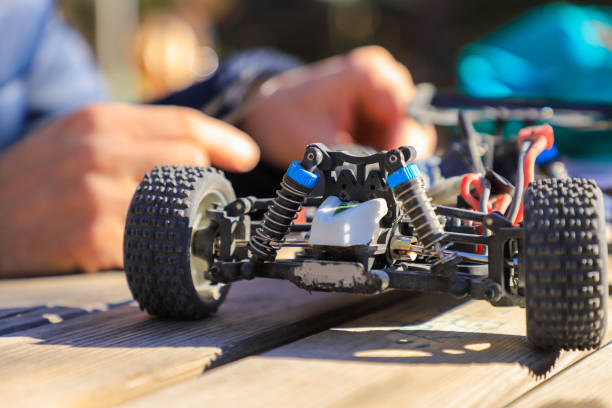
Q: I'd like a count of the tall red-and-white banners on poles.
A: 0